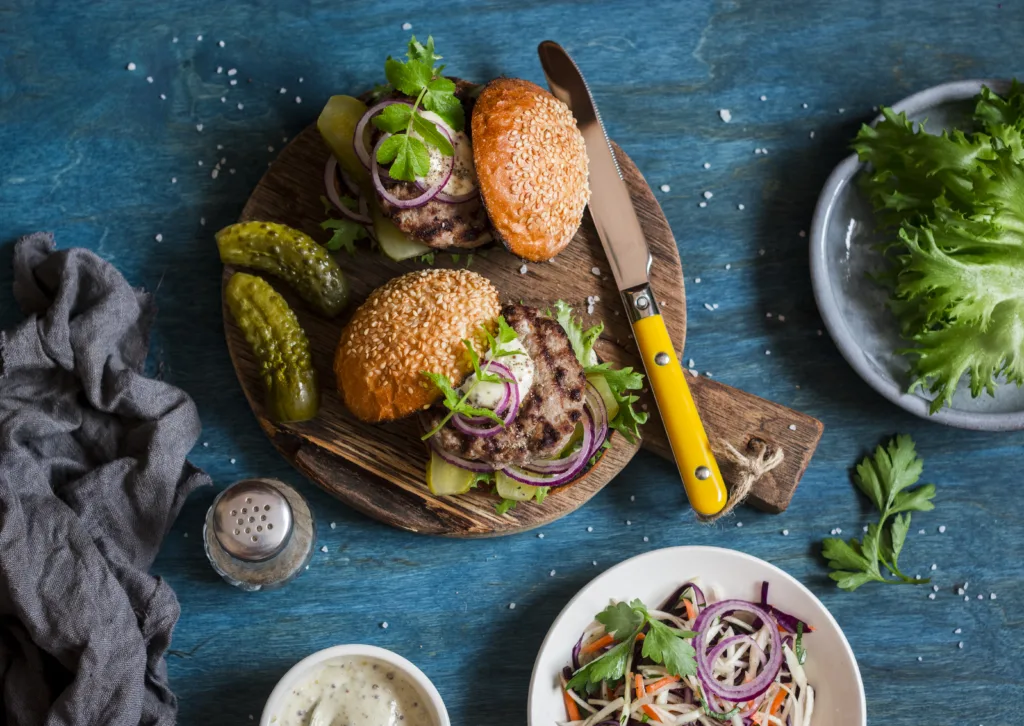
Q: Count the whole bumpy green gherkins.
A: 2